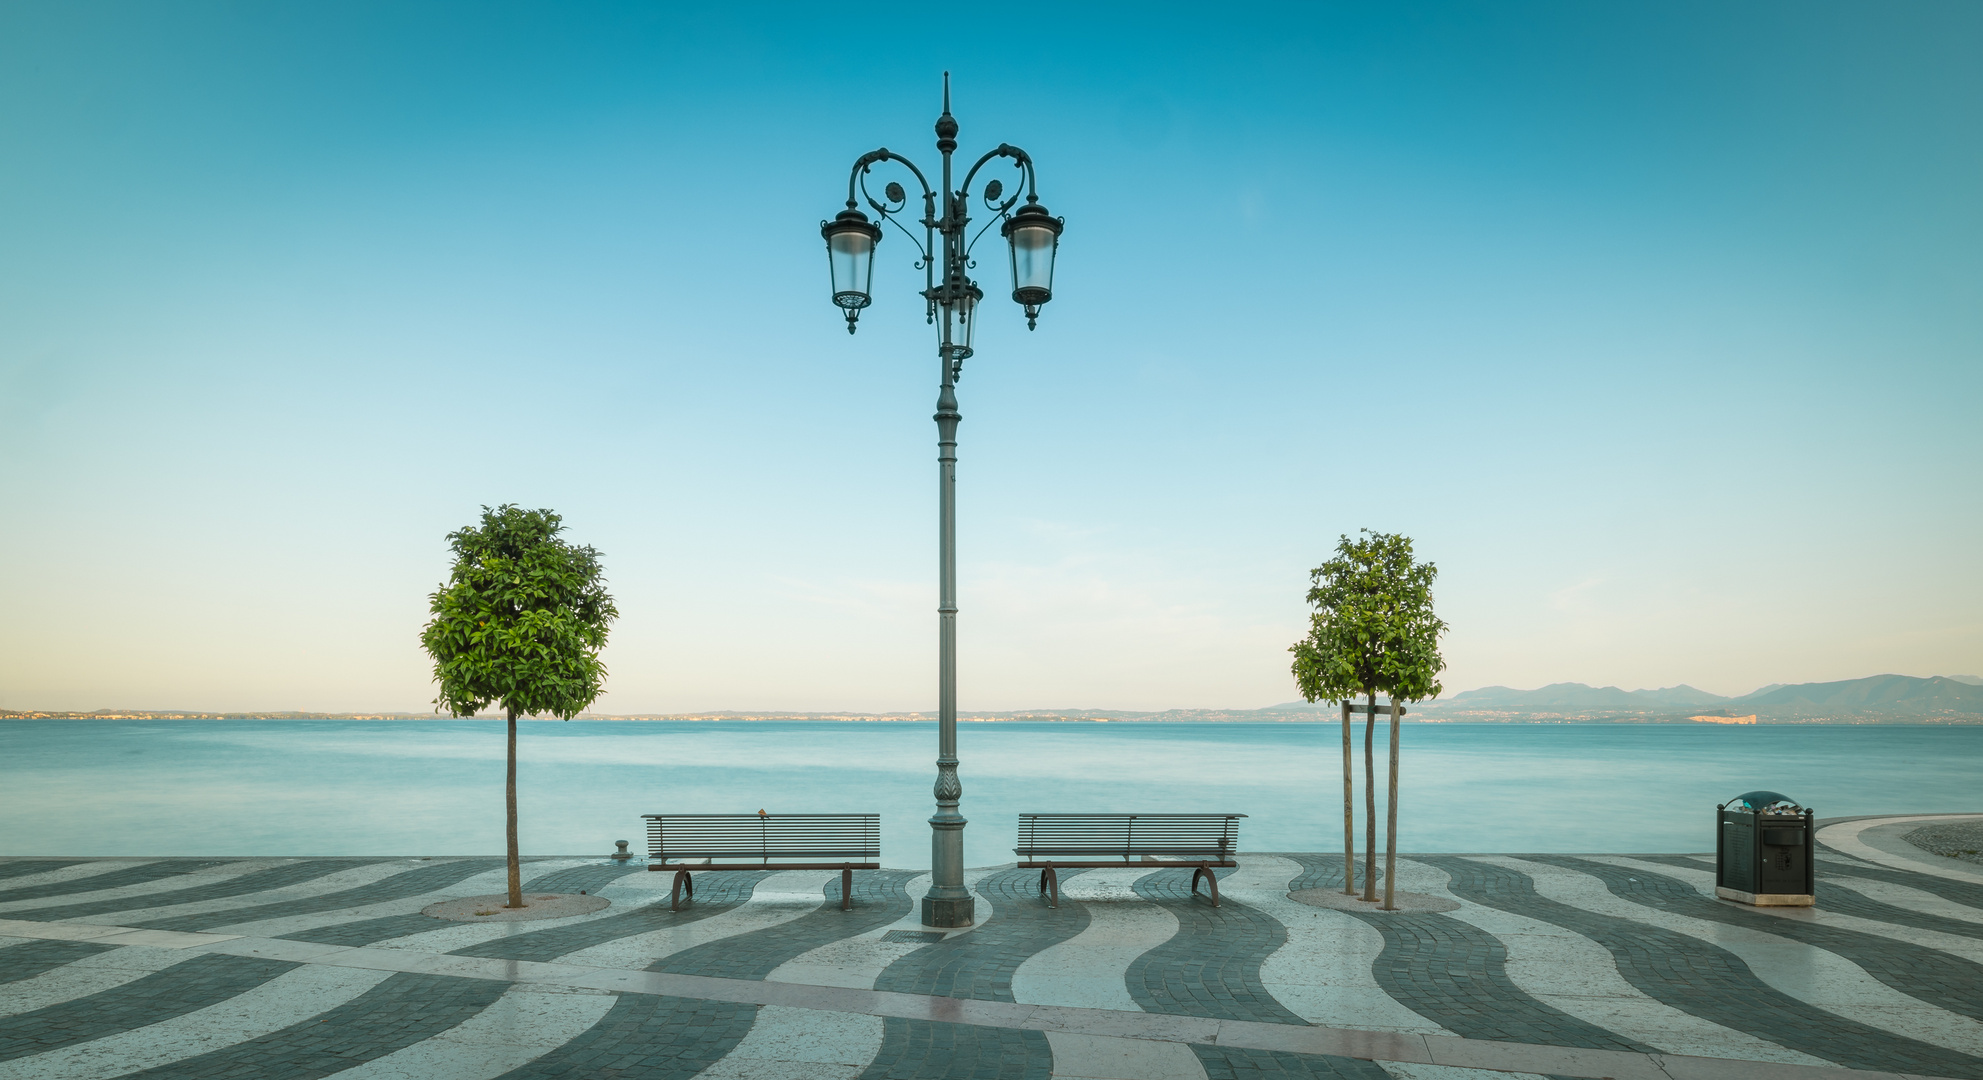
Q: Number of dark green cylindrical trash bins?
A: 1